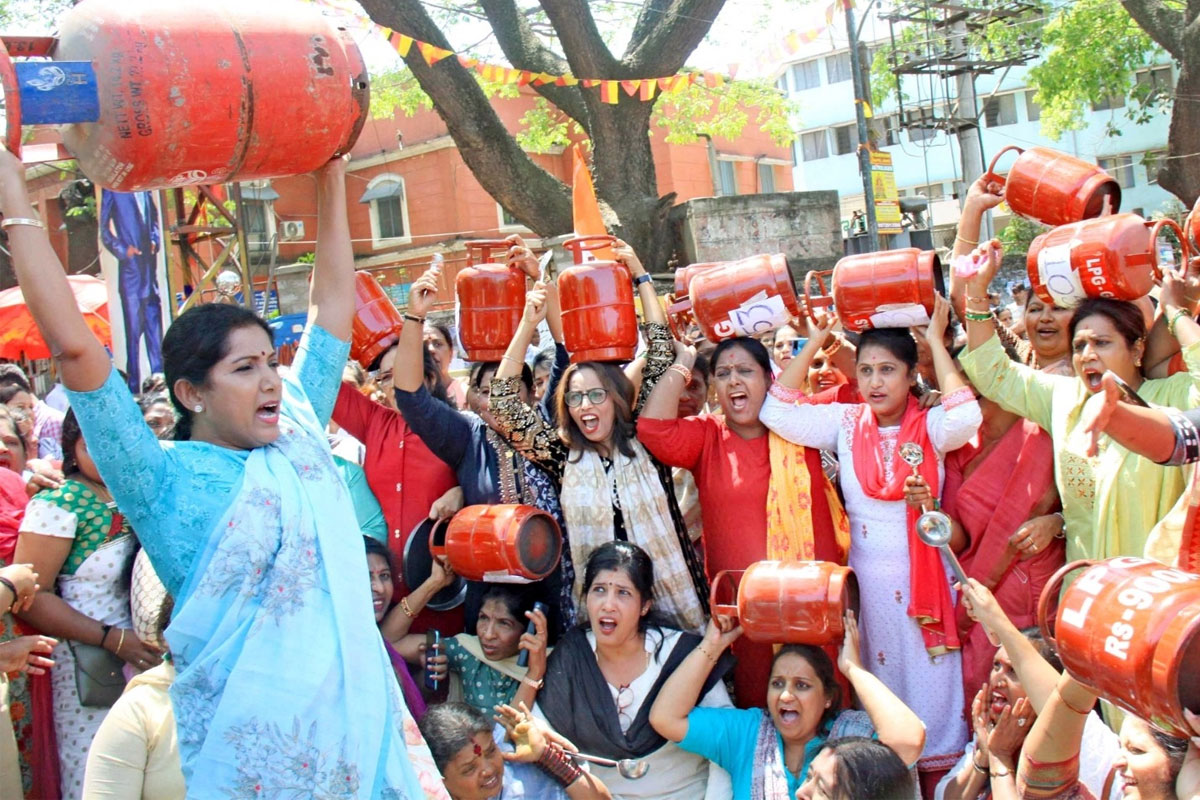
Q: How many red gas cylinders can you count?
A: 13